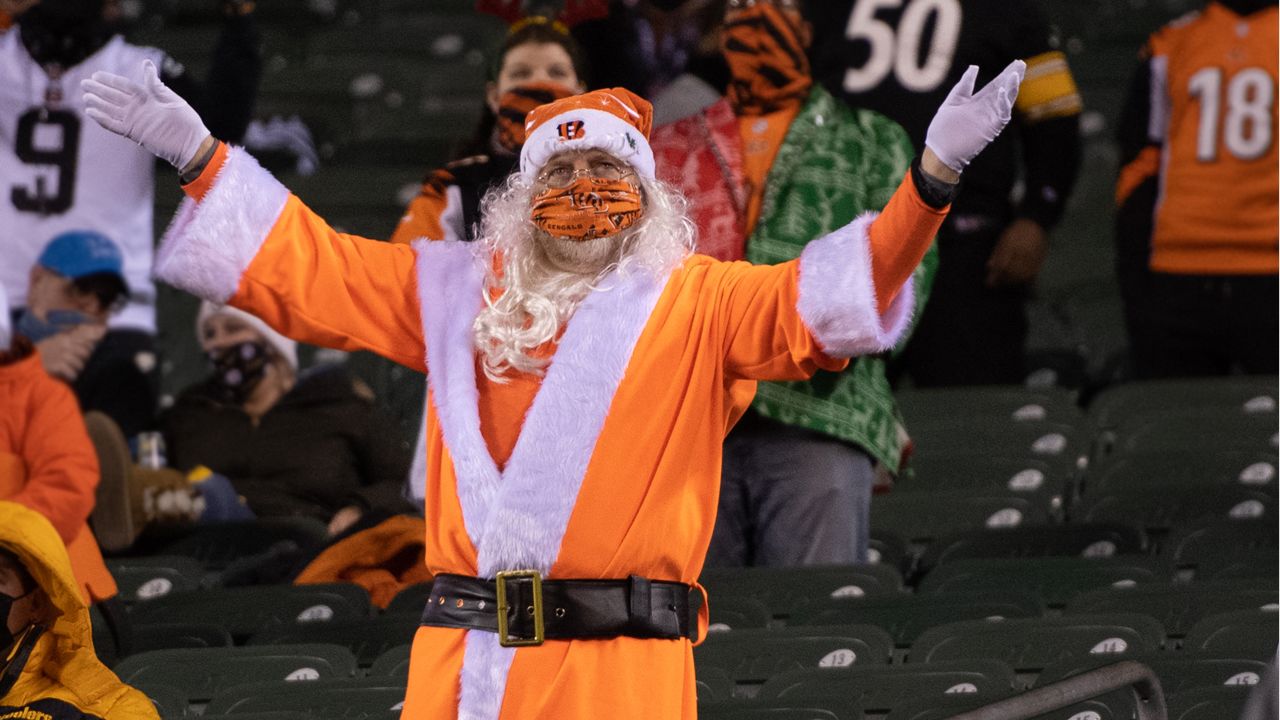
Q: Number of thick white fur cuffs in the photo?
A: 2